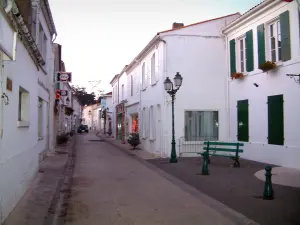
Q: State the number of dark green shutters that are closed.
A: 2